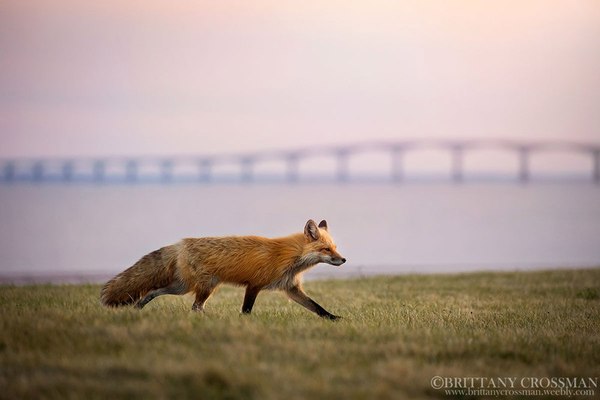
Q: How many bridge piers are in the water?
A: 14